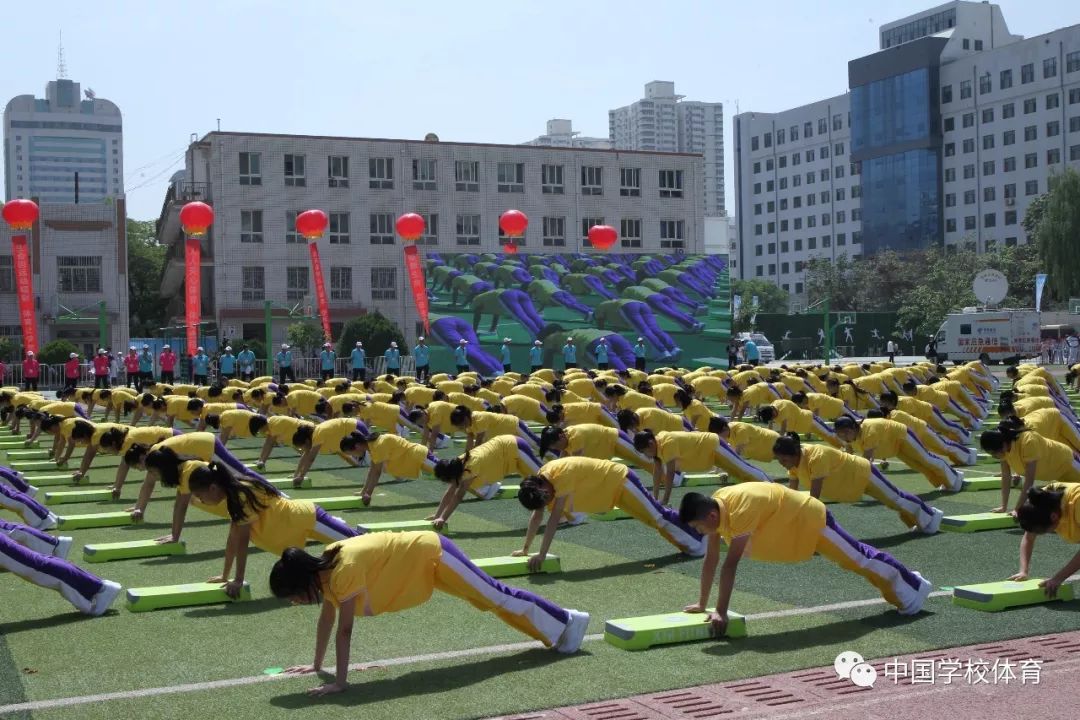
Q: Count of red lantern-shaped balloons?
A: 6